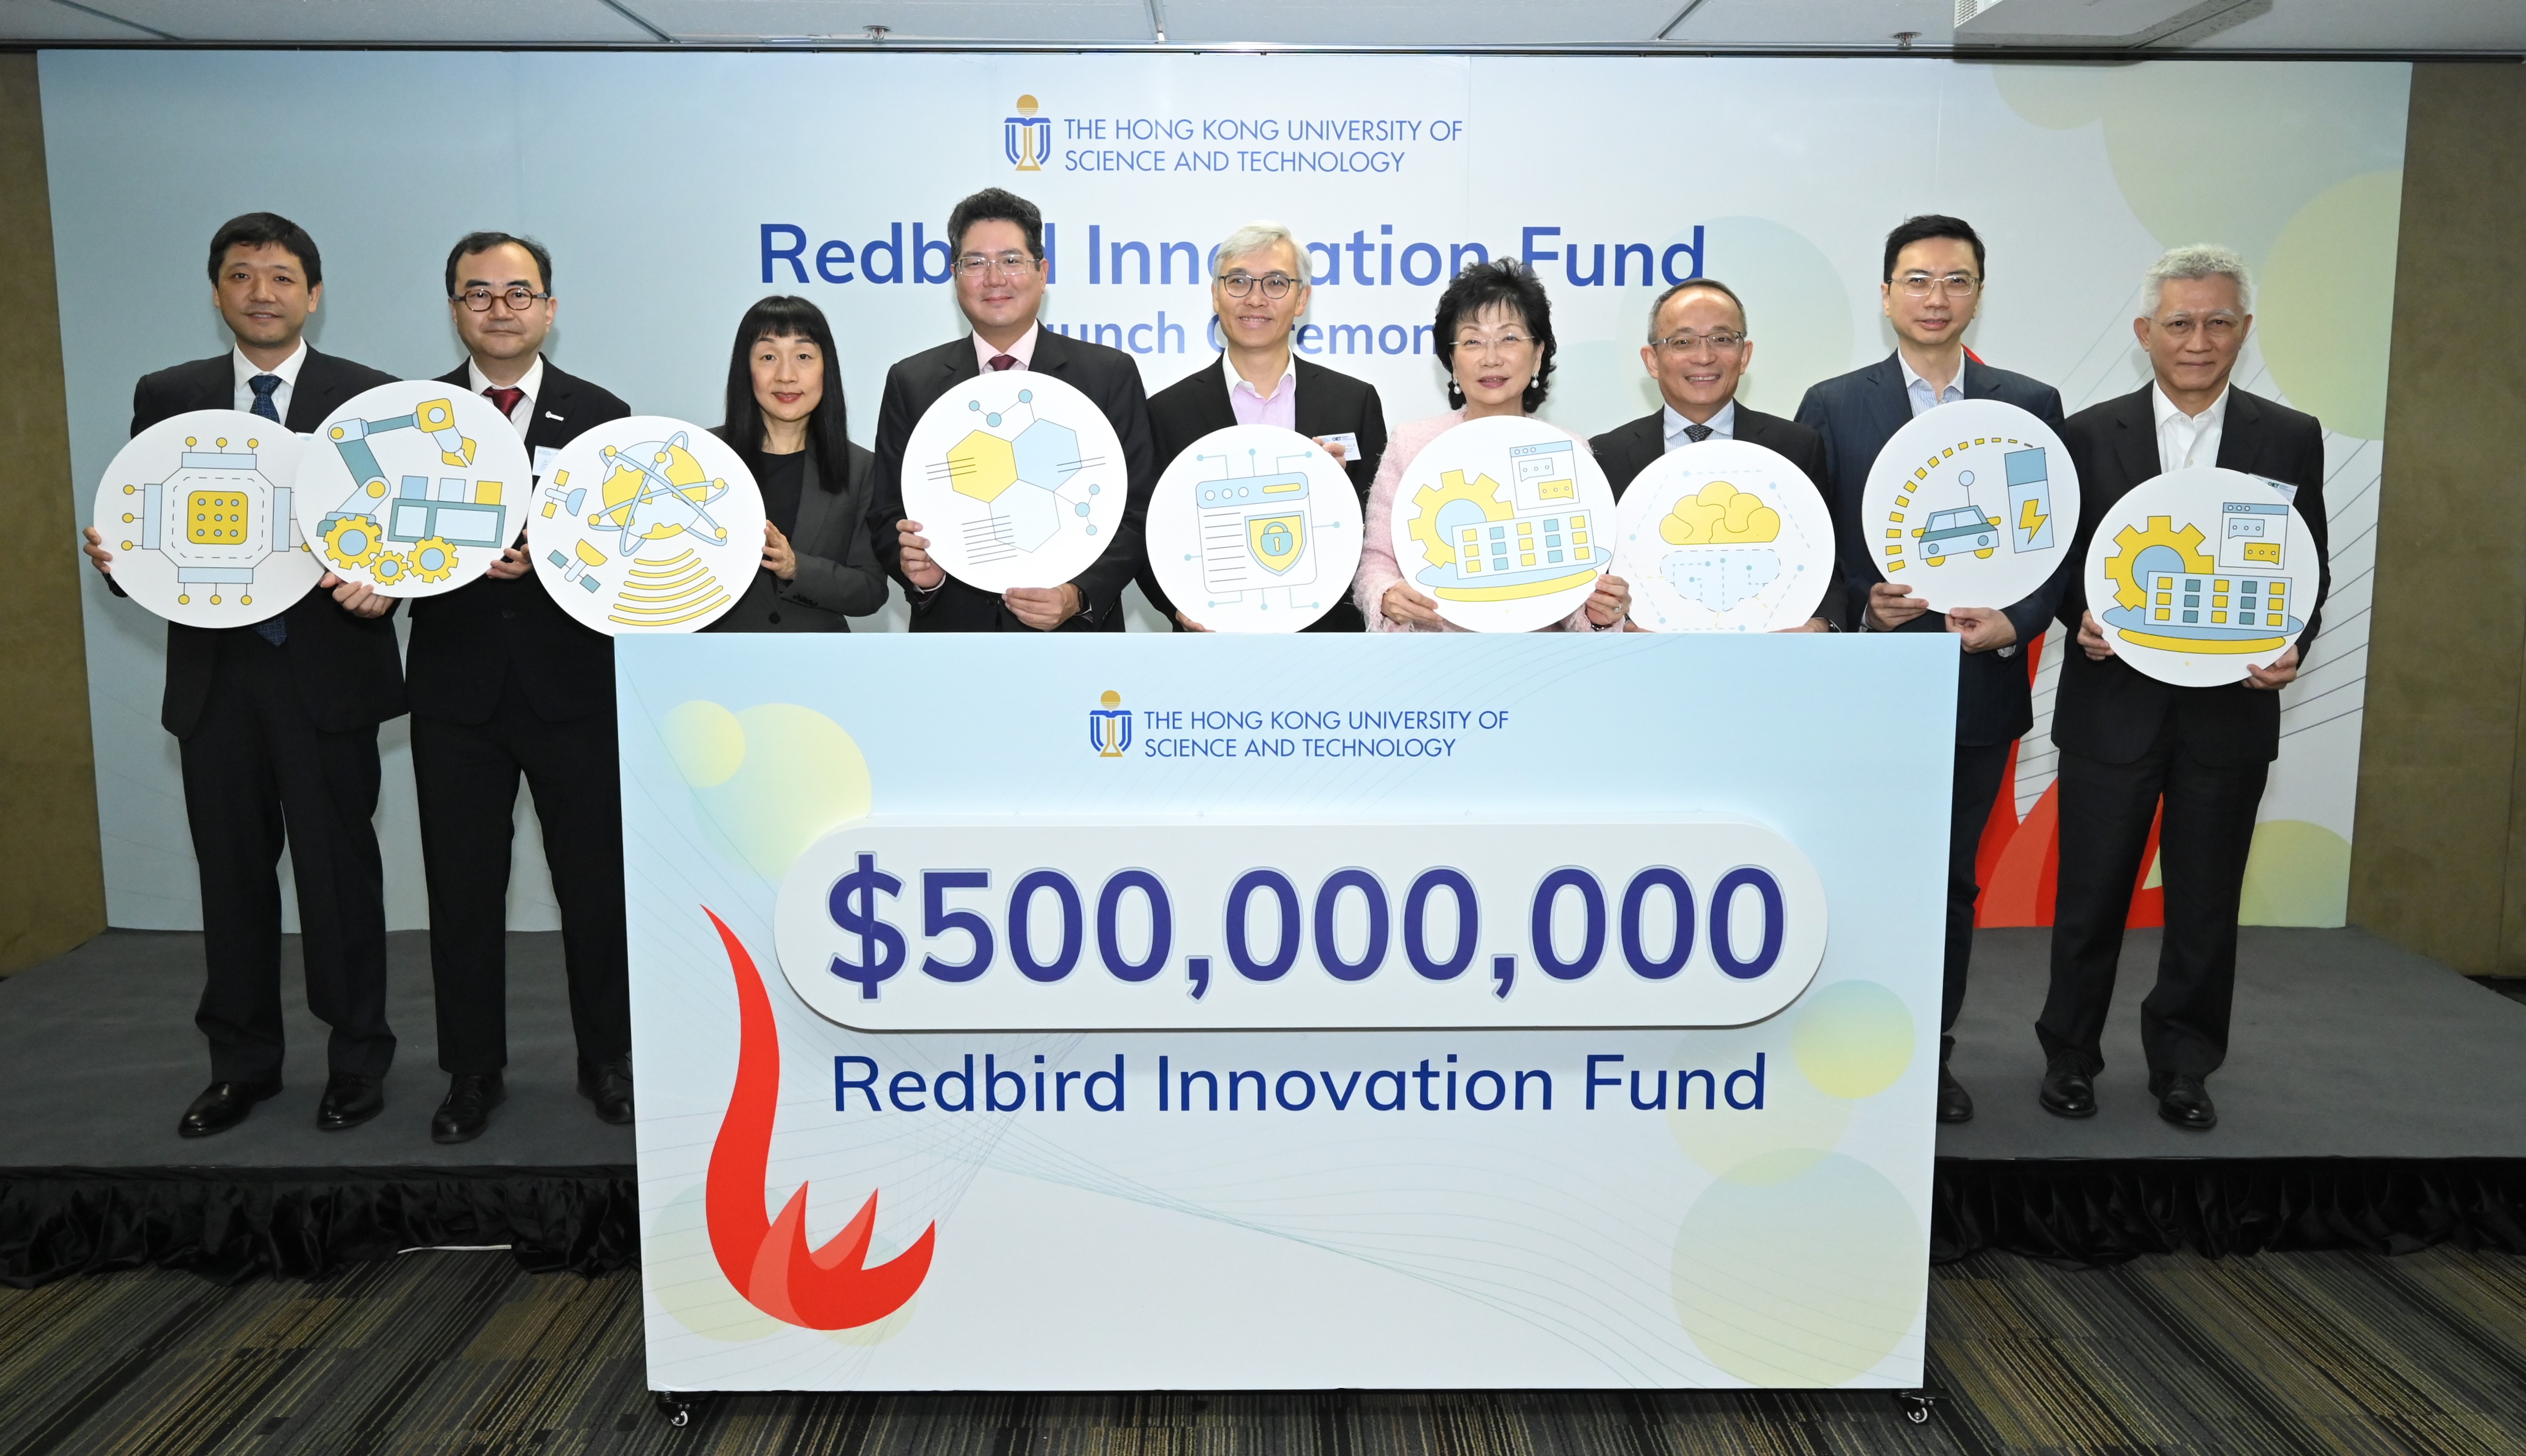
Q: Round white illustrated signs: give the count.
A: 9